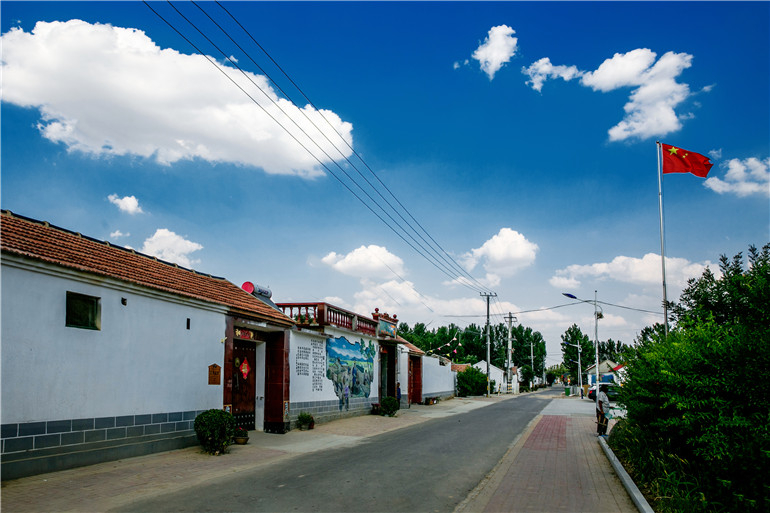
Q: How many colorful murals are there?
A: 1